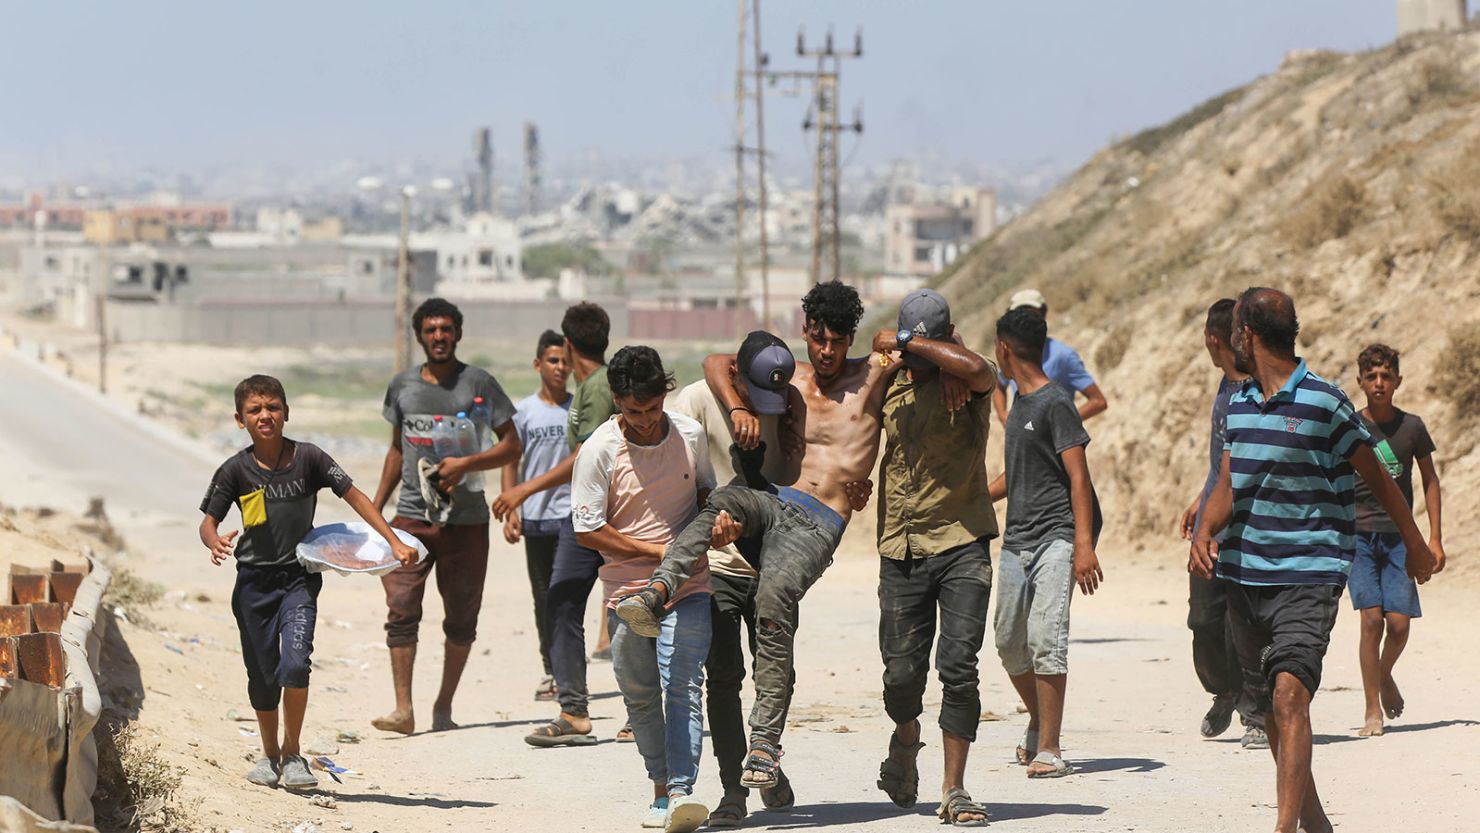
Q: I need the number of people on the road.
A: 13